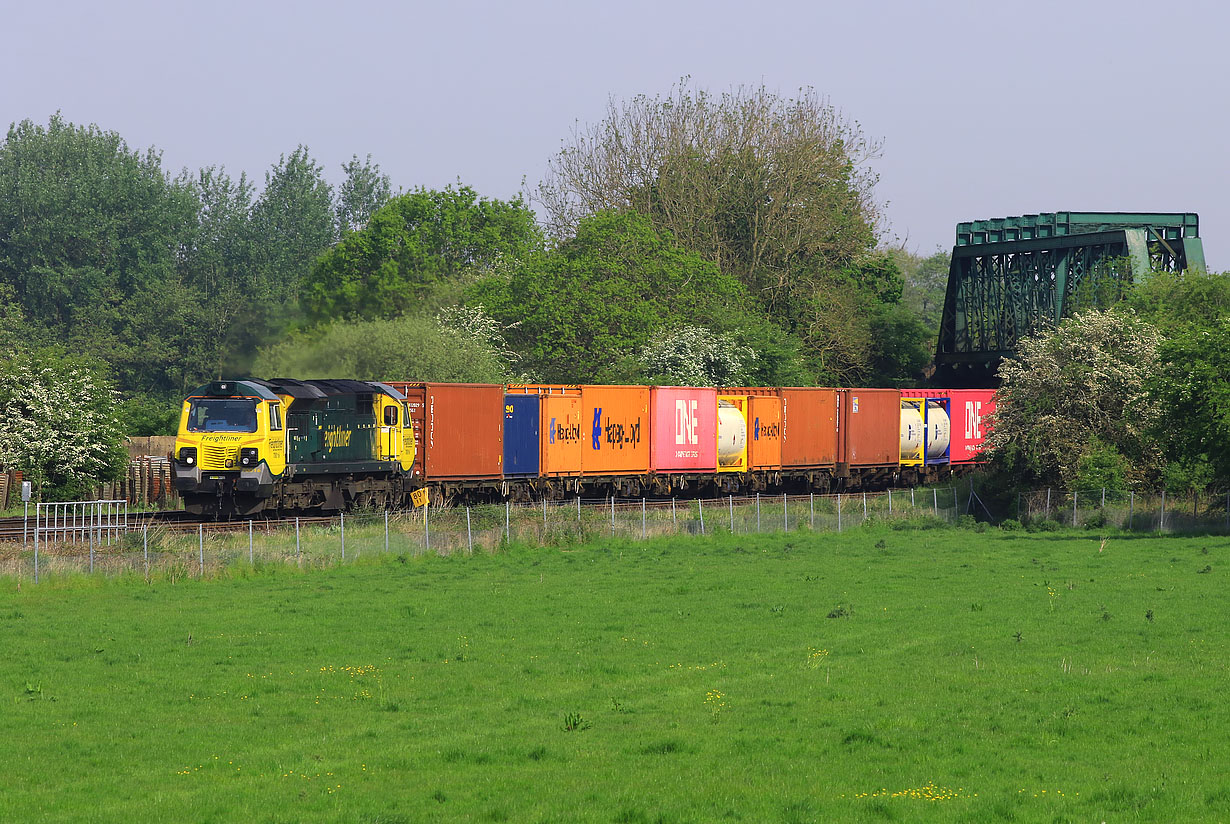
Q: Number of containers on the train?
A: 12